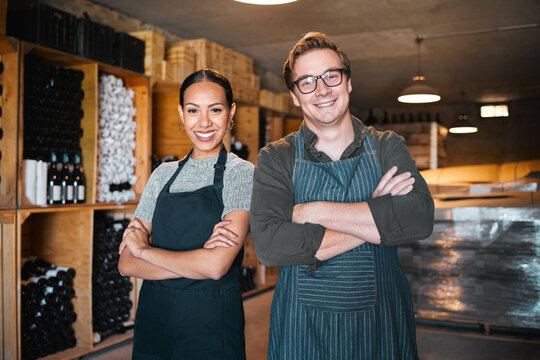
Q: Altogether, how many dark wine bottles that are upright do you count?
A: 3